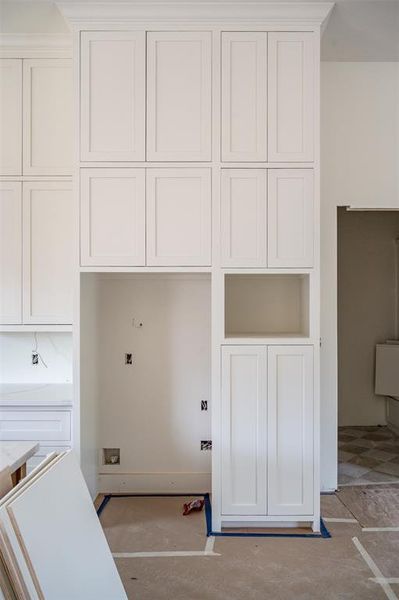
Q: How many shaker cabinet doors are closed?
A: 14